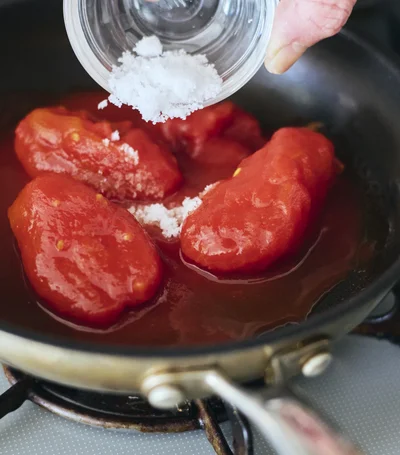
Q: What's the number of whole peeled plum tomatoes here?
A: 4